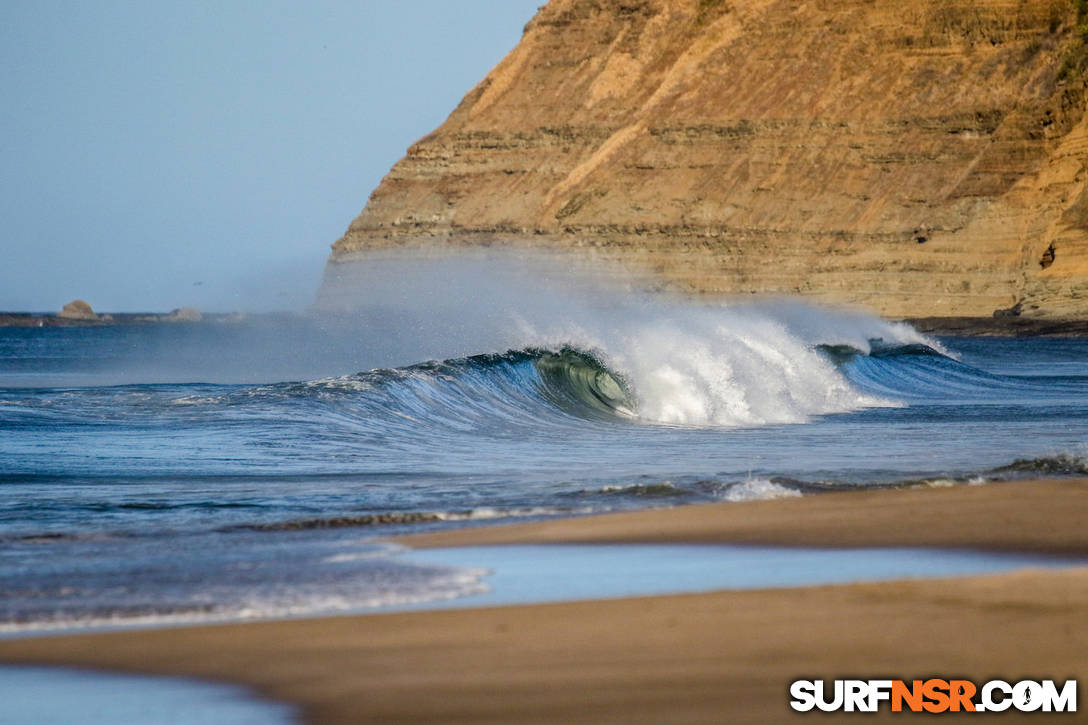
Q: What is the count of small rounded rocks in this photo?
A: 2